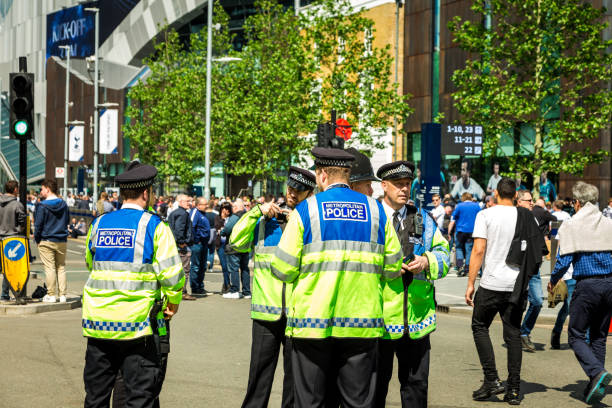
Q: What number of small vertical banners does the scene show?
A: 2